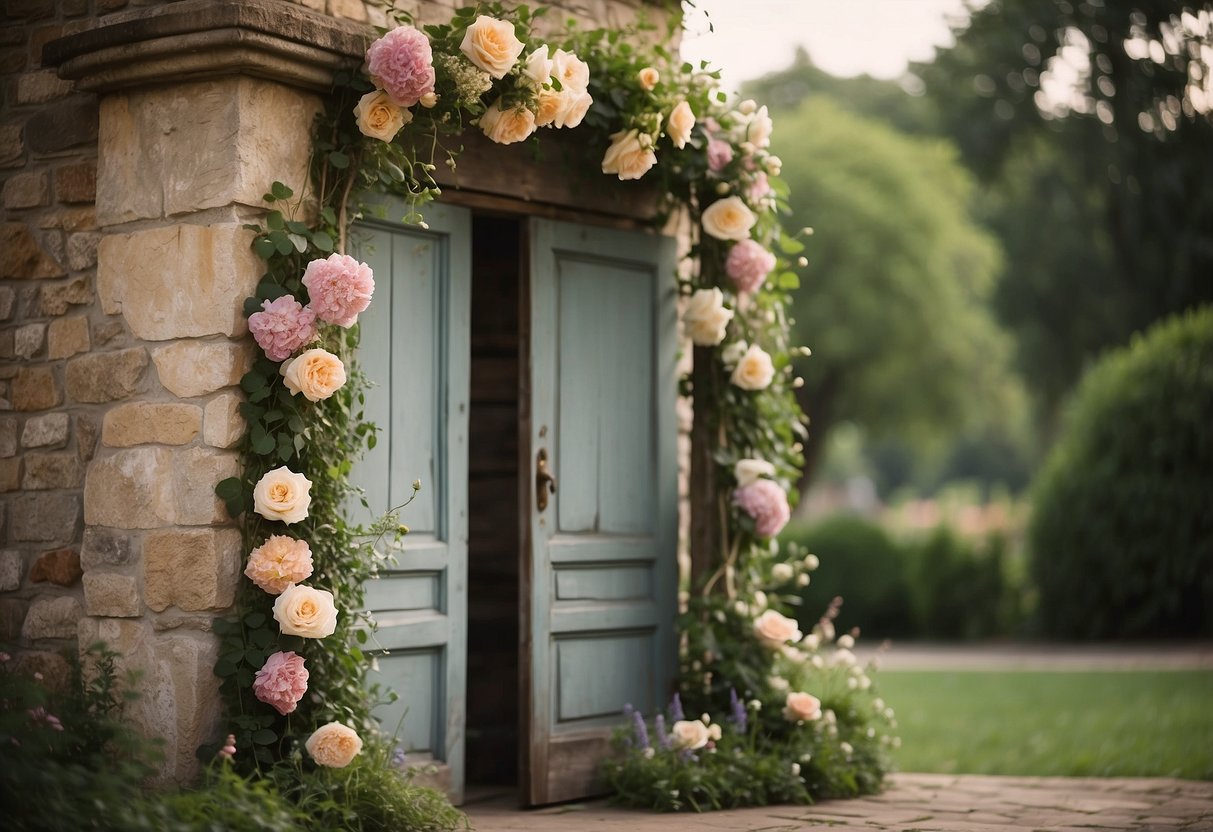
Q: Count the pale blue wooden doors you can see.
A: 2